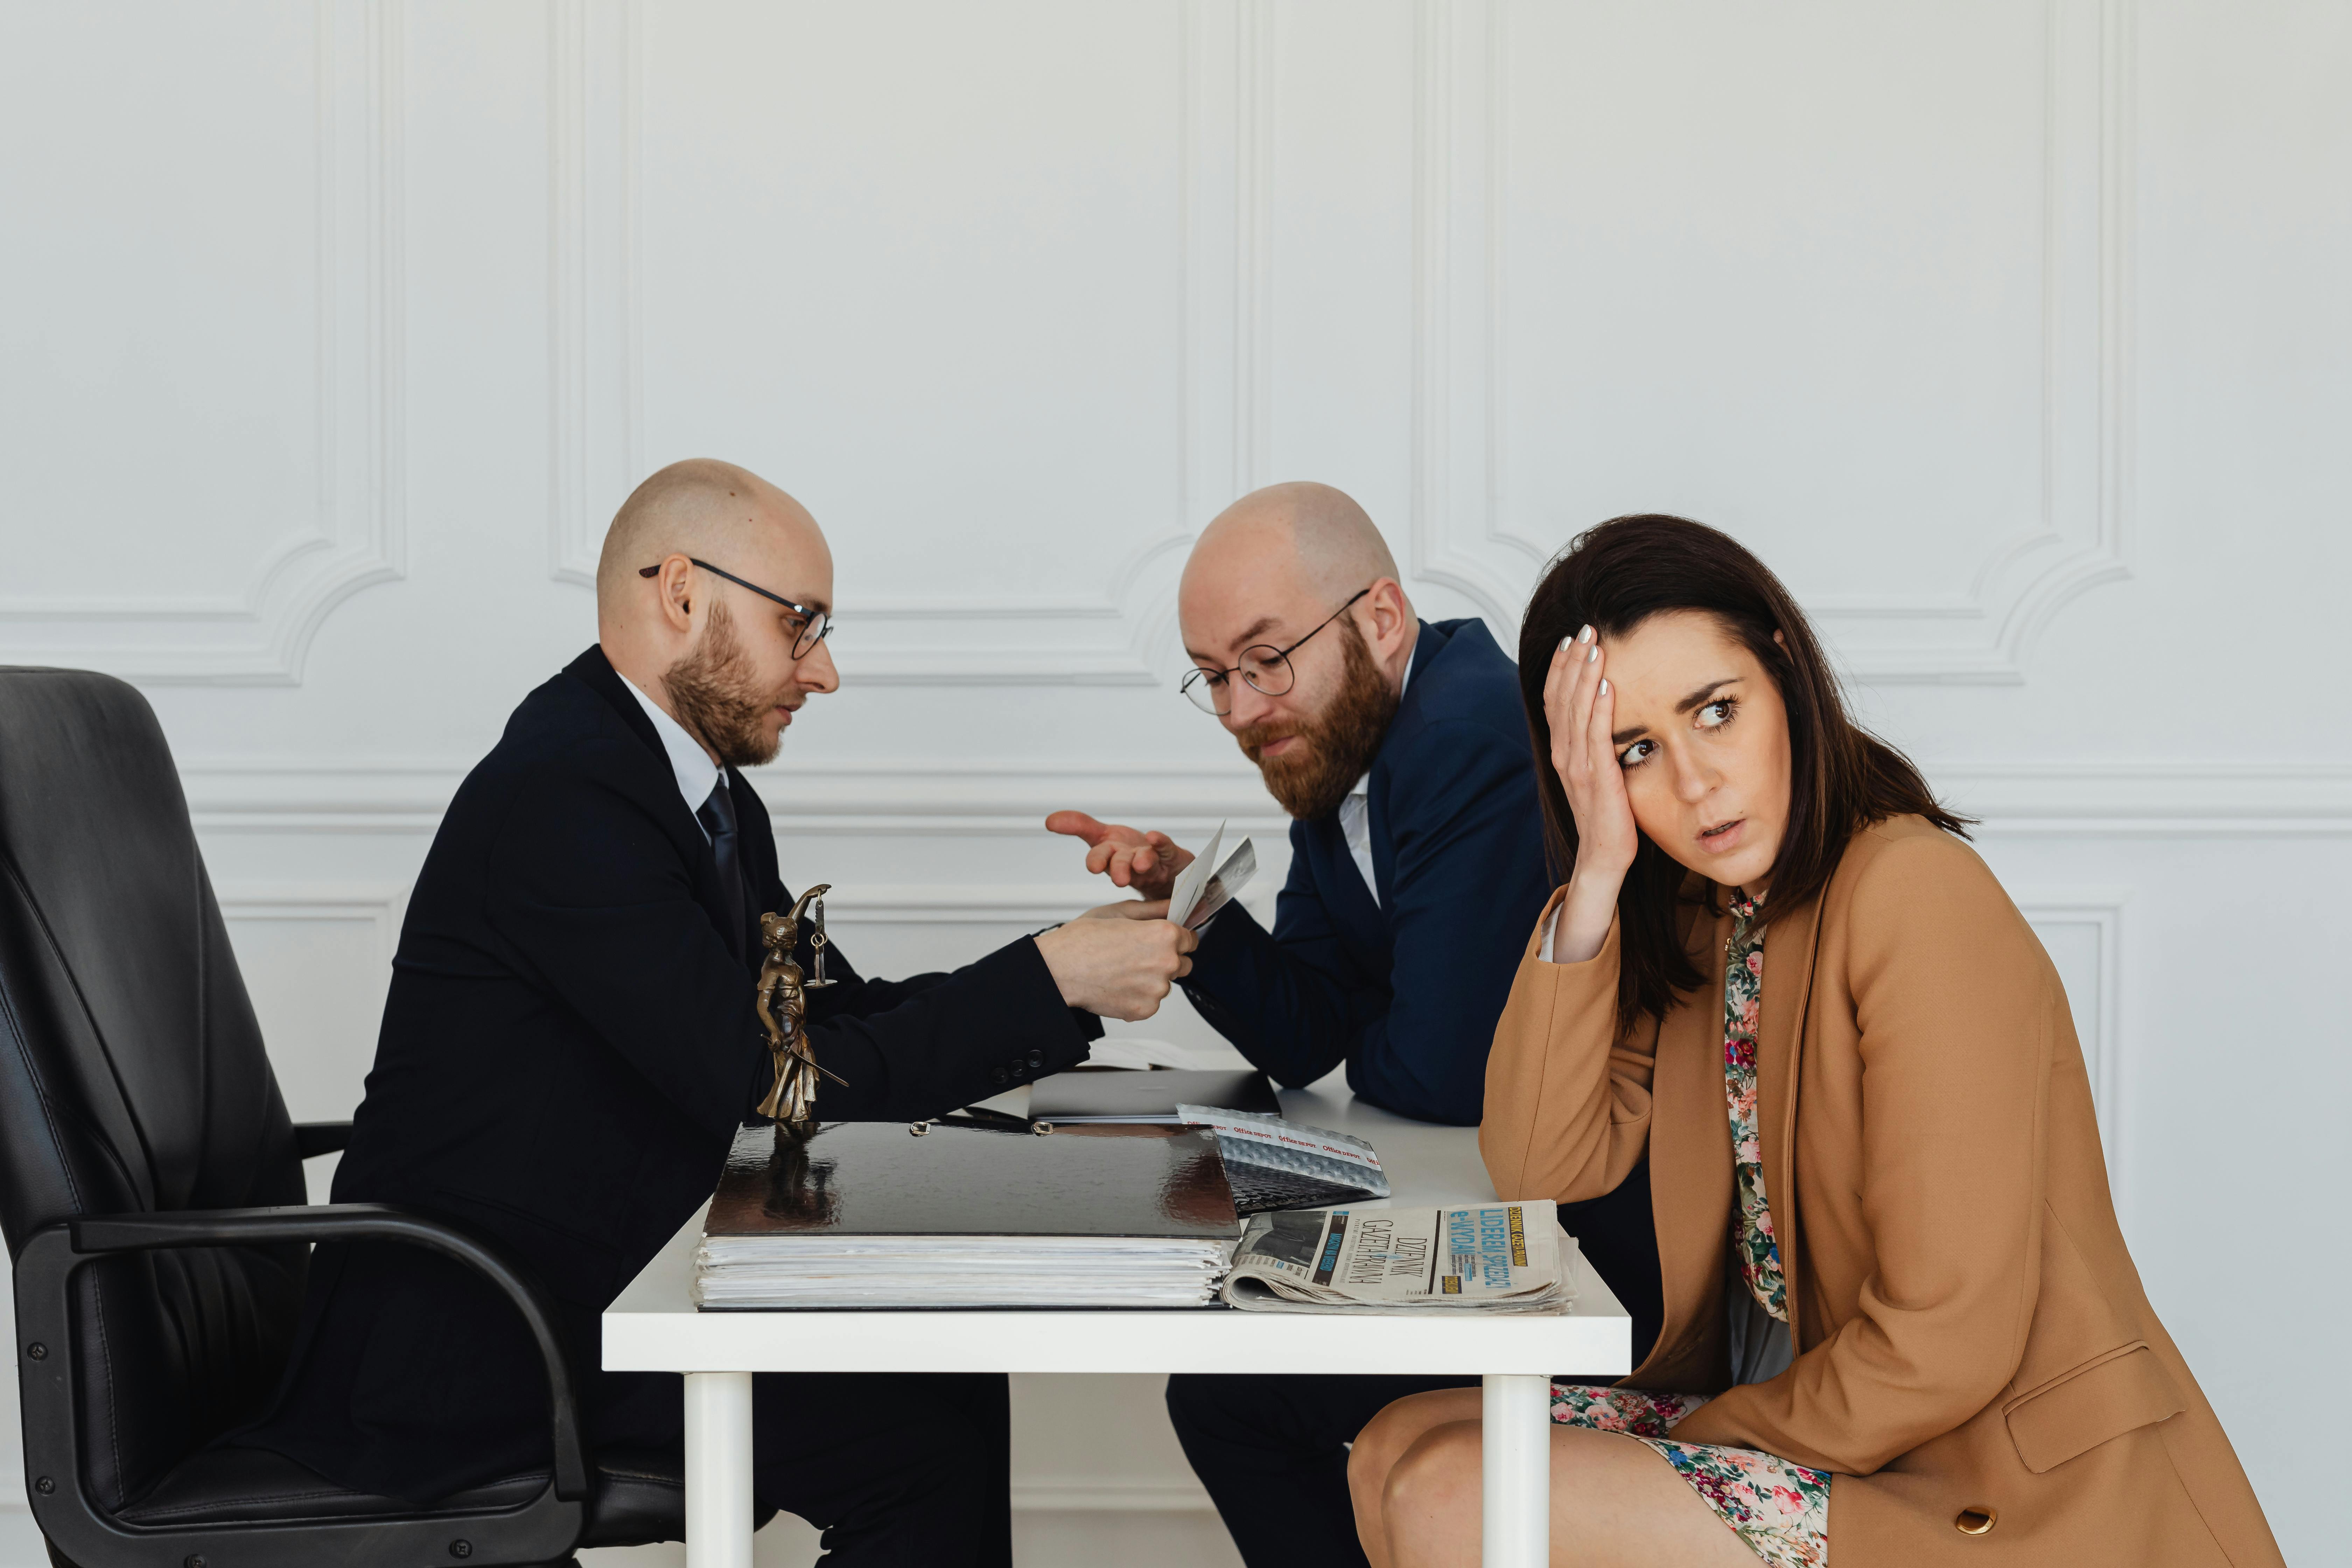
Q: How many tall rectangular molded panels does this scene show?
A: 3